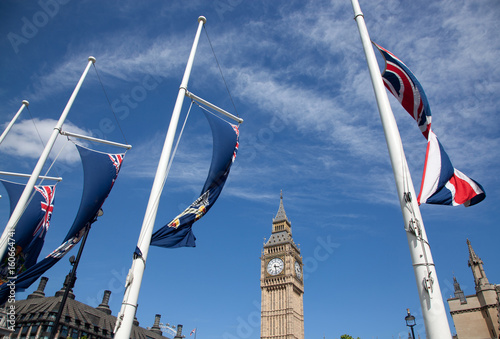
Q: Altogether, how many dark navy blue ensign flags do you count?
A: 3